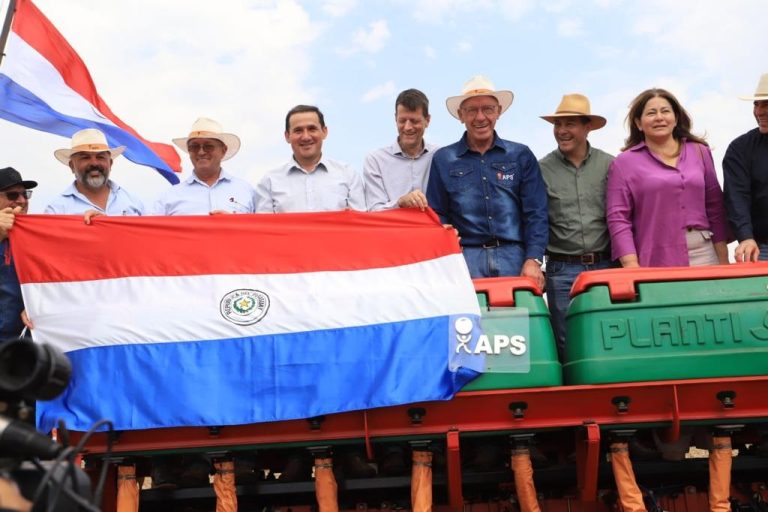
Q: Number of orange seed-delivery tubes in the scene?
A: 7